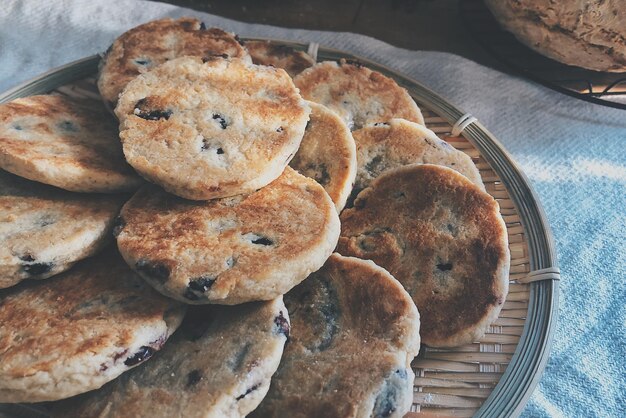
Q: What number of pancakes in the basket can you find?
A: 13